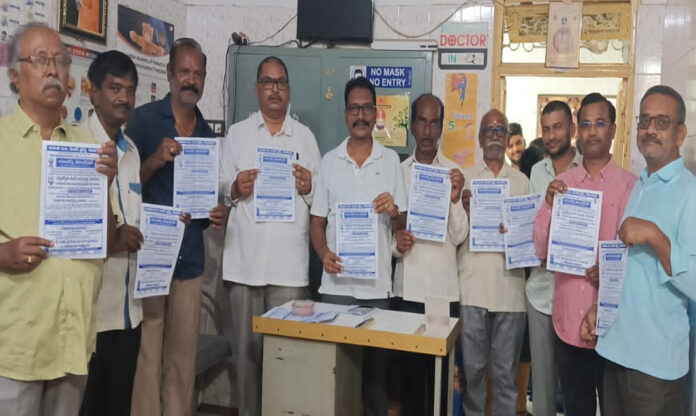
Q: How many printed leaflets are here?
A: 10